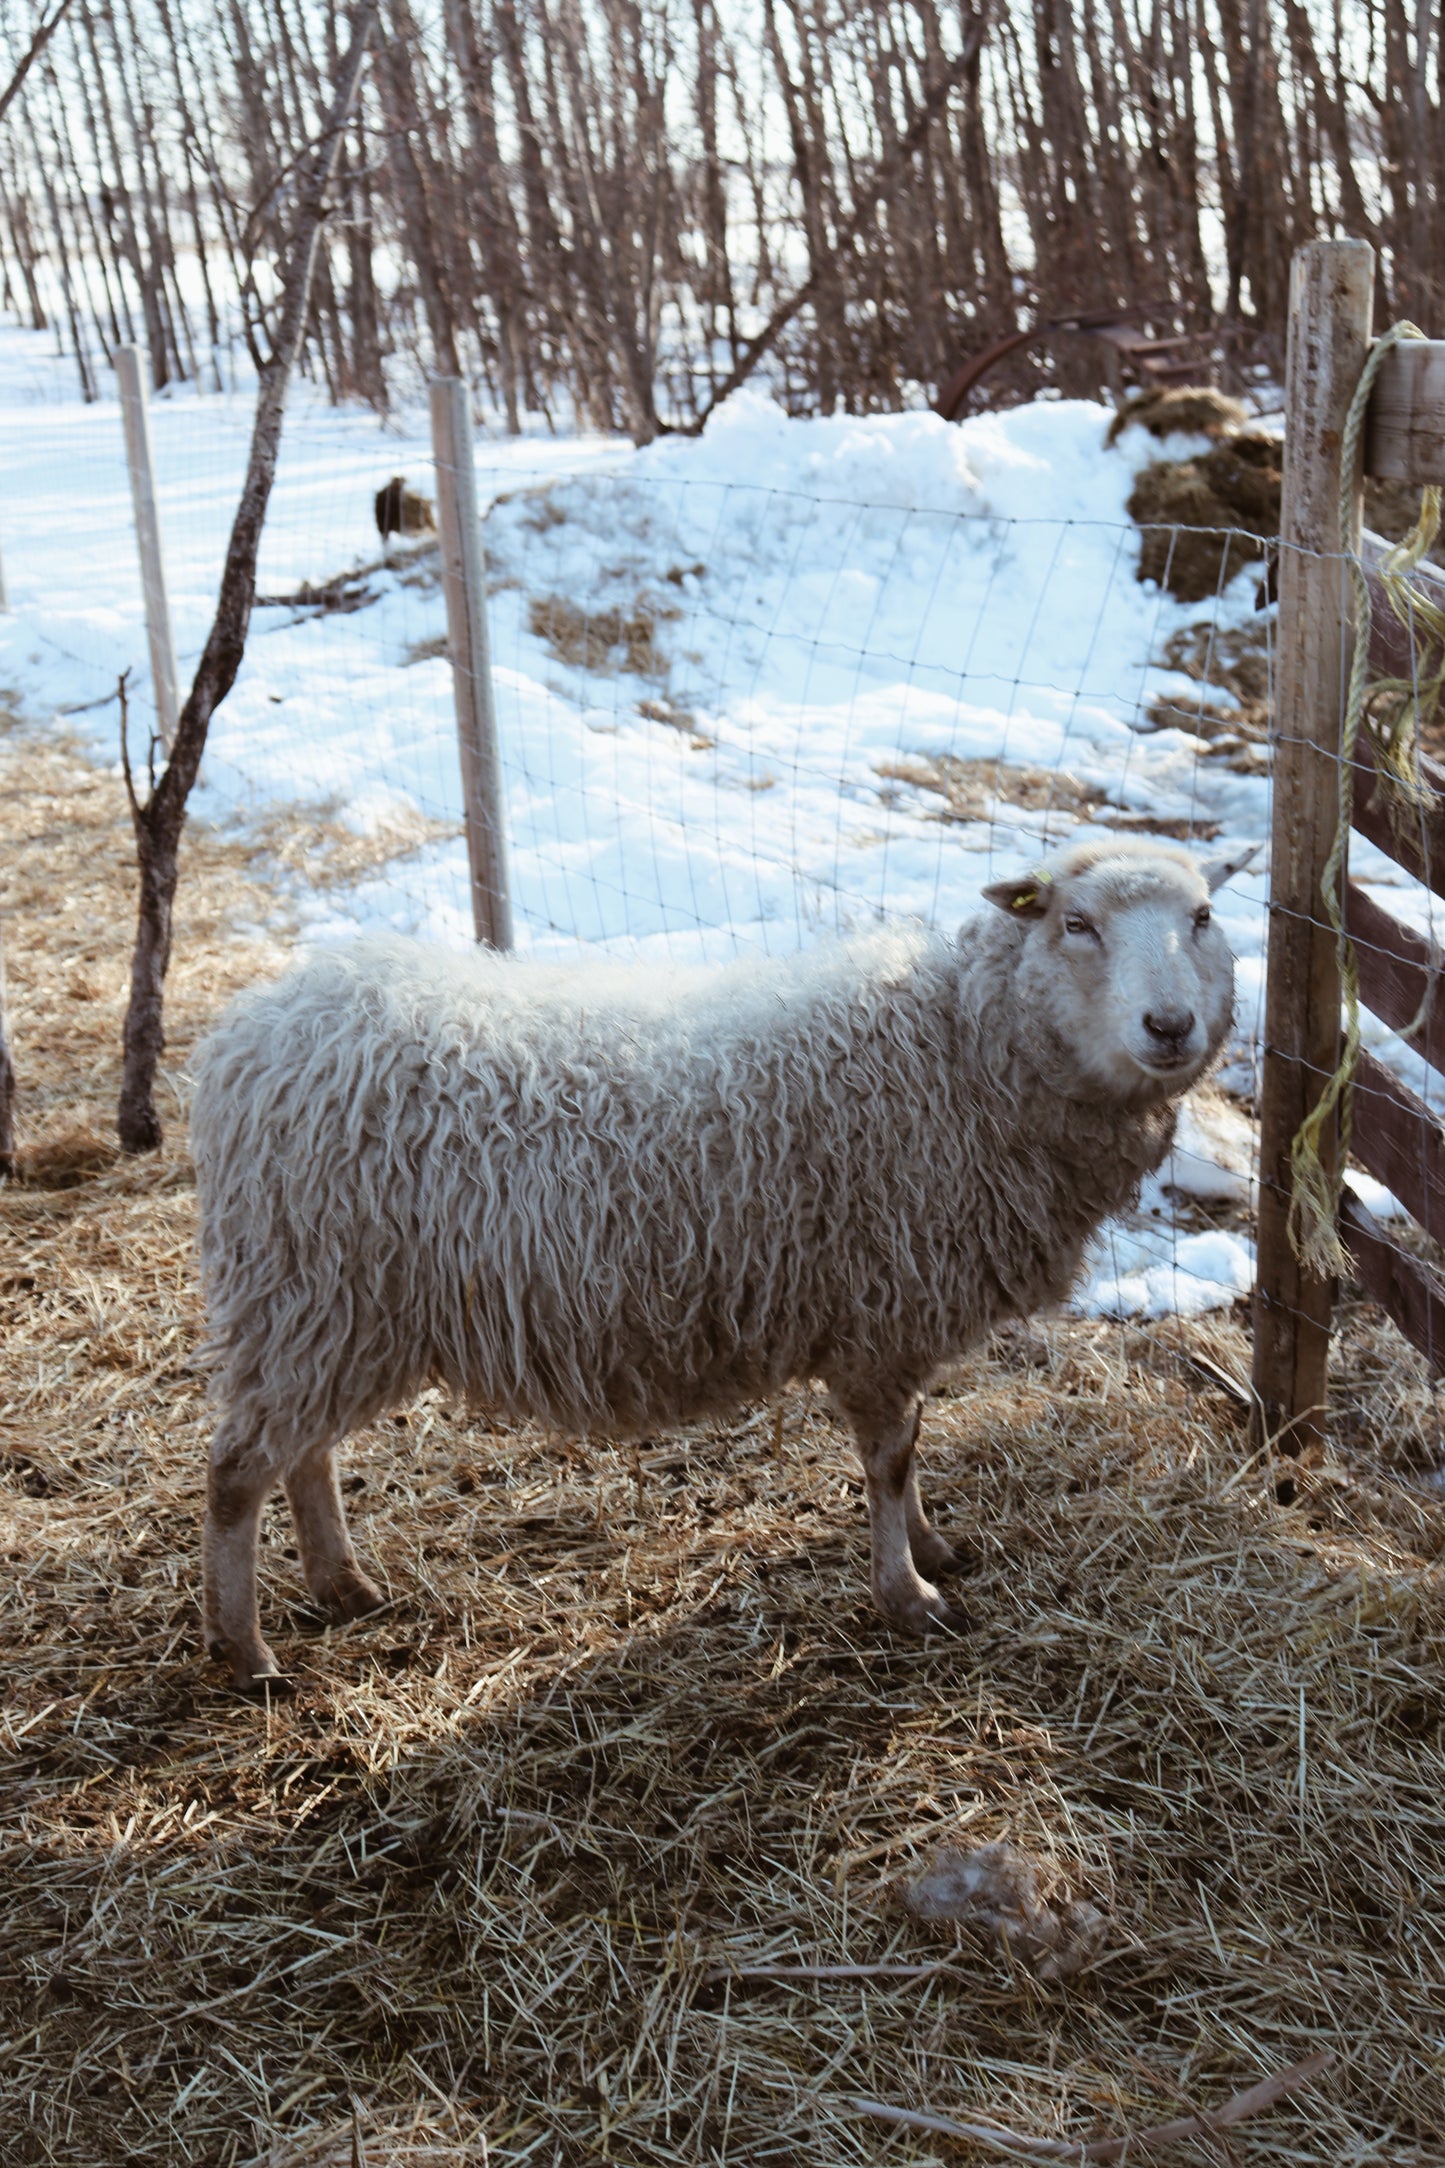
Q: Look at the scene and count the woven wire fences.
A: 1